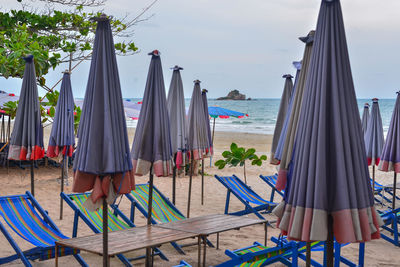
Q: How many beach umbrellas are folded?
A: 14